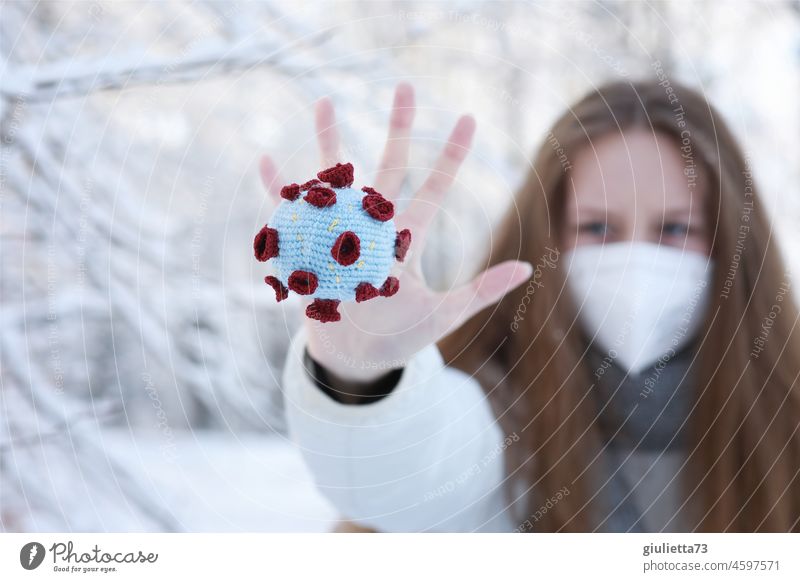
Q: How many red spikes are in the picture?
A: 14